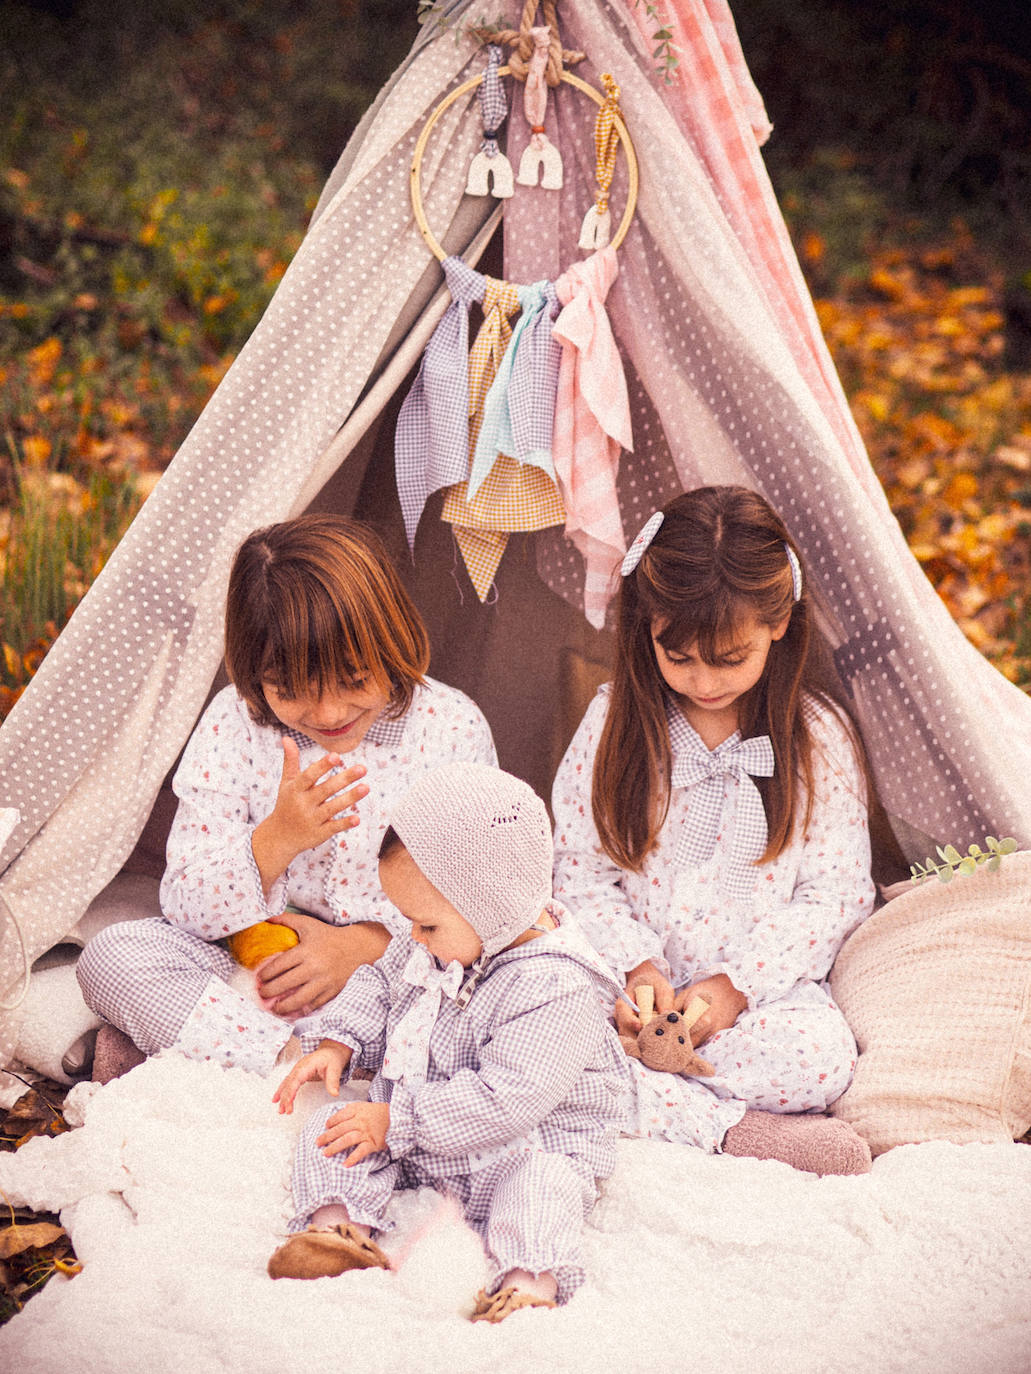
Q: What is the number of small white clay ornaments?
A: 3